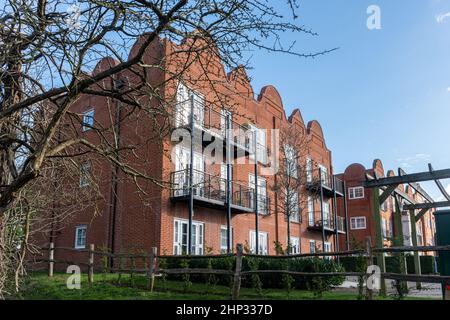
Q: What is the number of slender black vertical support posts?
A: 6